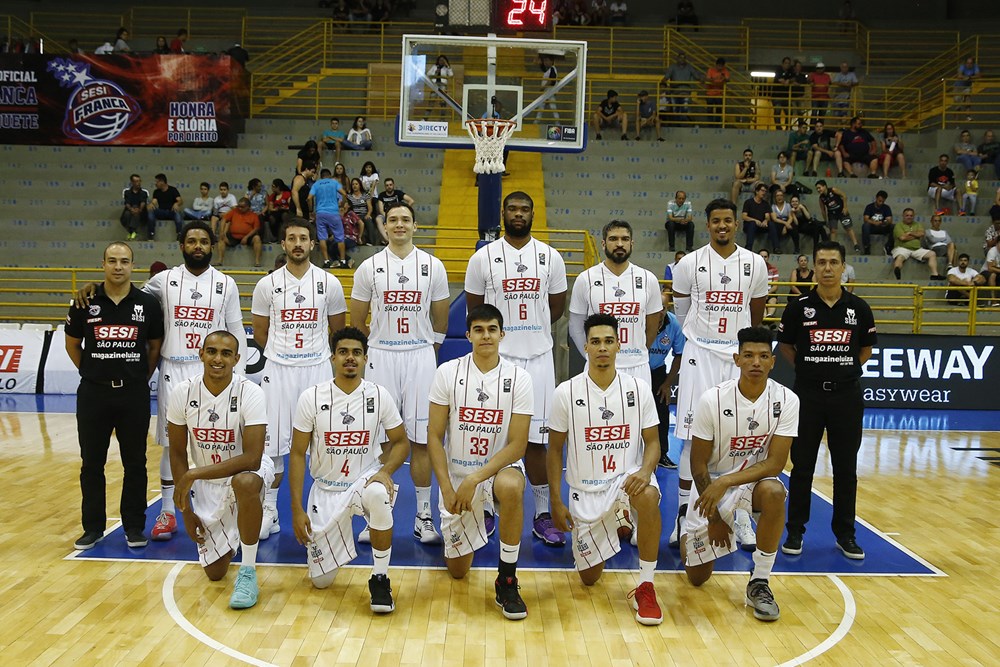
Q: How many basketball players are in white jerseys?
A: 11